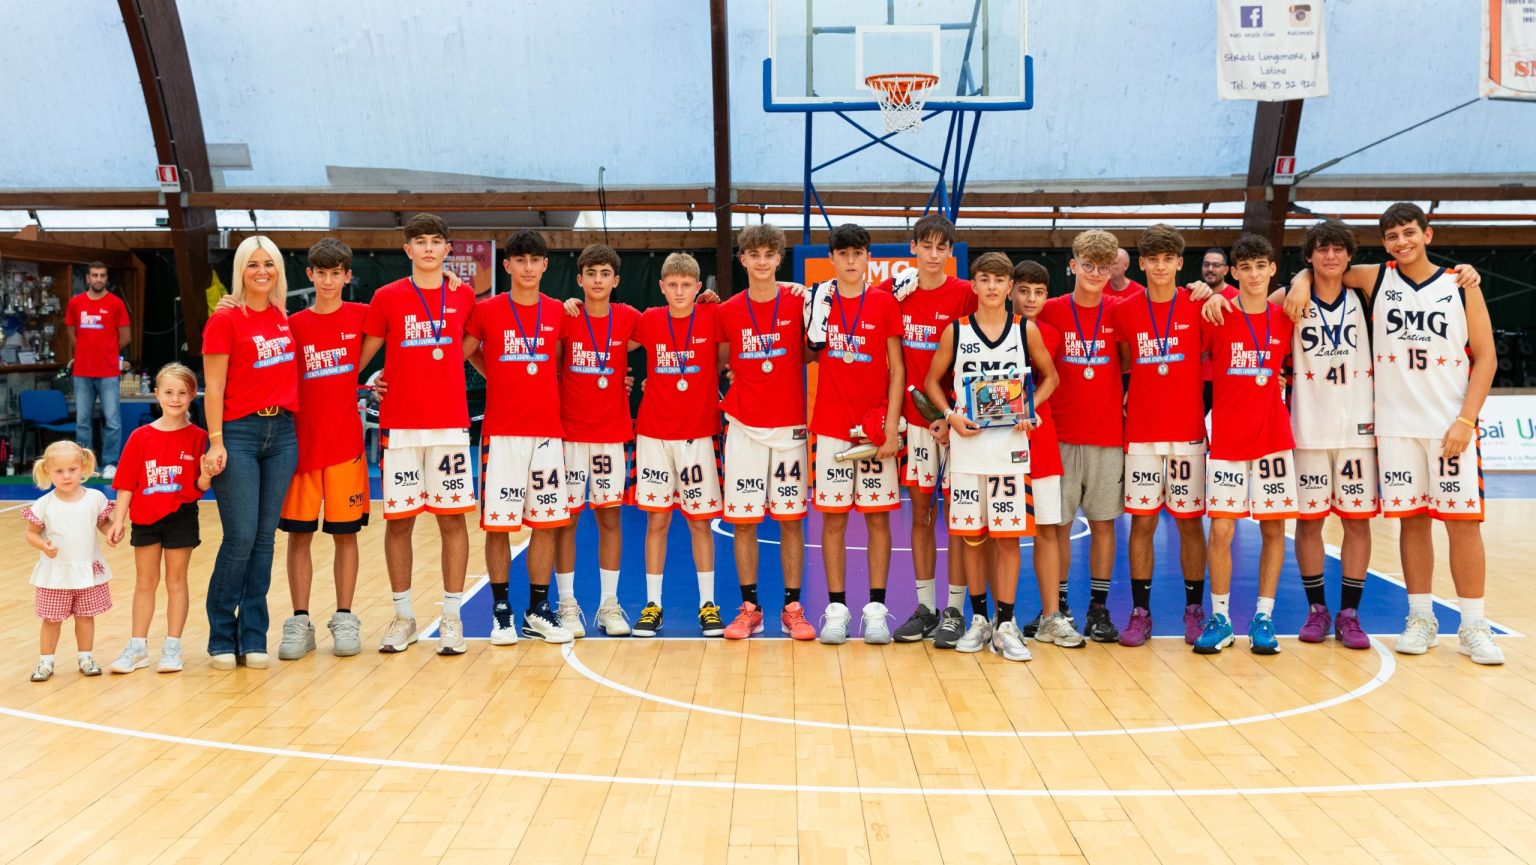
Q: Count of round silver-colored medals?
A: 10